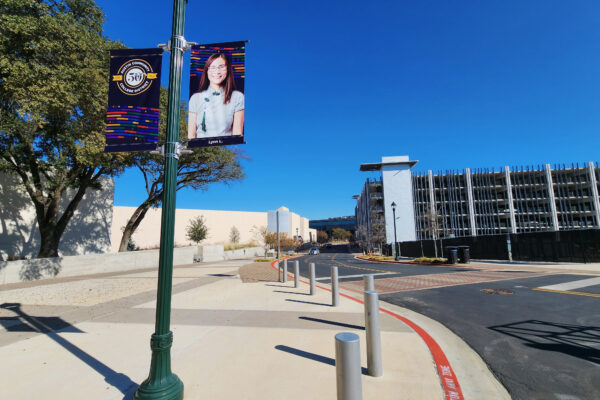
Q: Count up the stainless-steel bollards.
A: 7